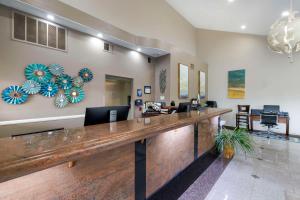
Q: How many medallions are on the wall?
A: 10